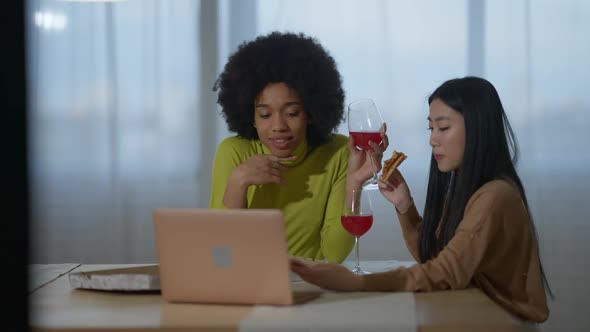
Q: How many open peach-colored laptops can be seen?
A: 1